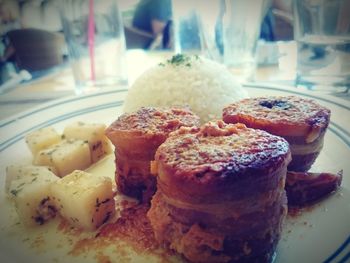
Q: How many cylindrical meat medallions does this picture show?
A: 3